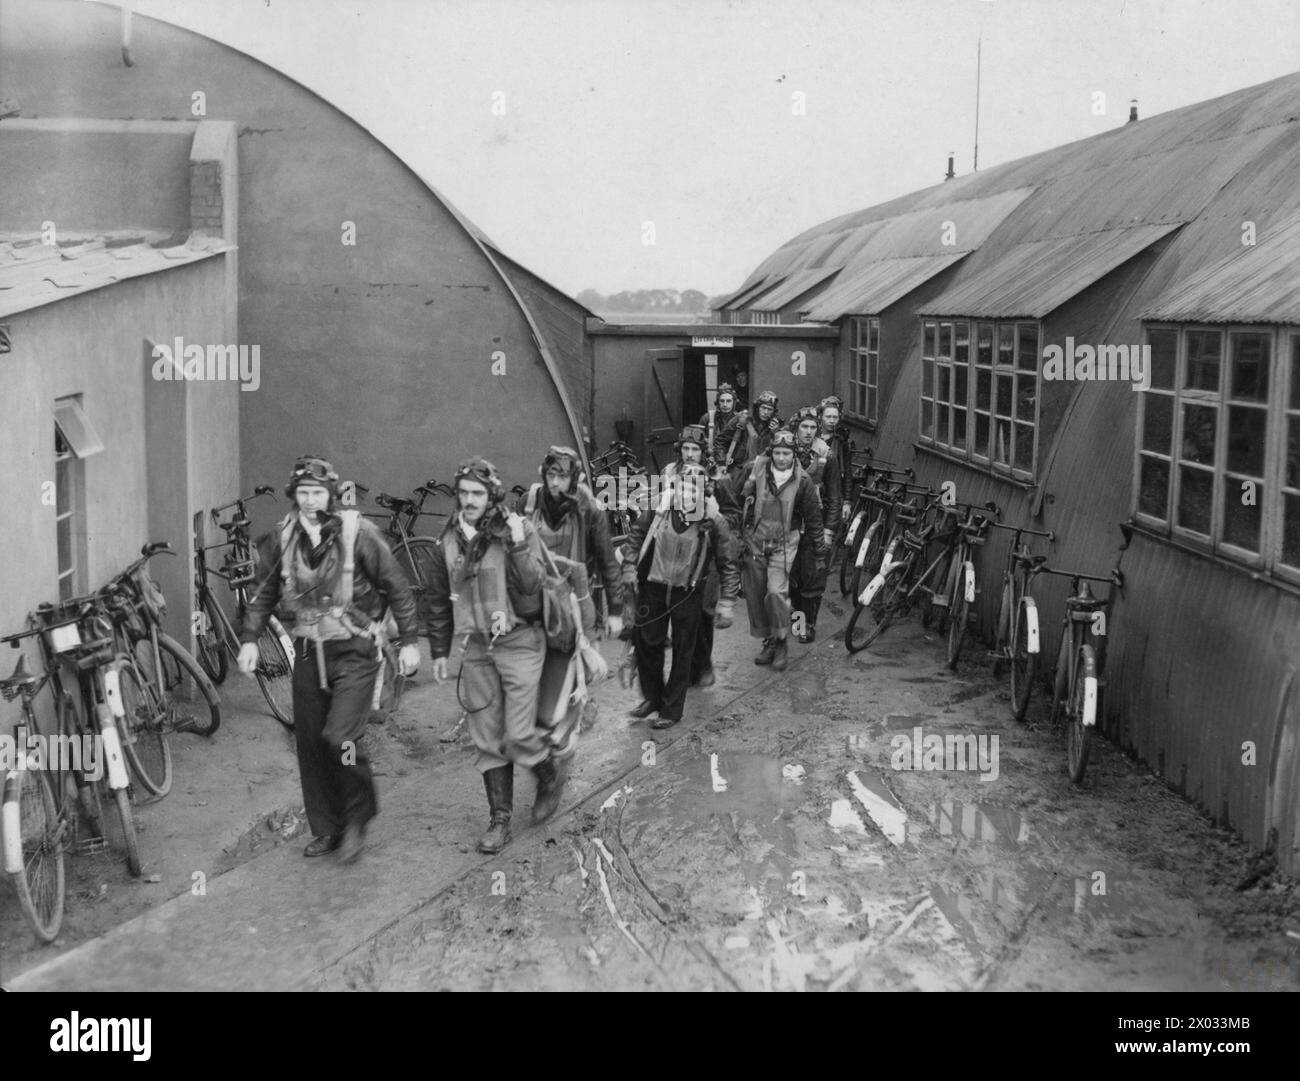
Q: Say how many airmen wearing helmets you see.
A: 10